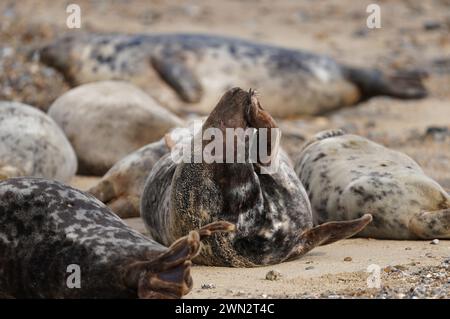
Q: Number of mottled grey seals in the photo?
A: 7